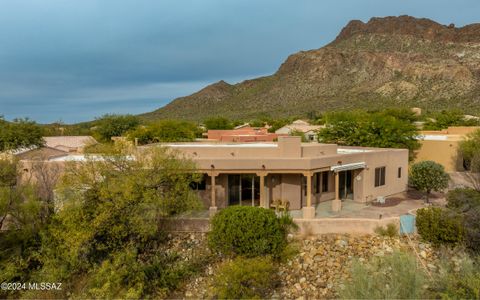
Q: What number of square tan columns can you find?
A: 4